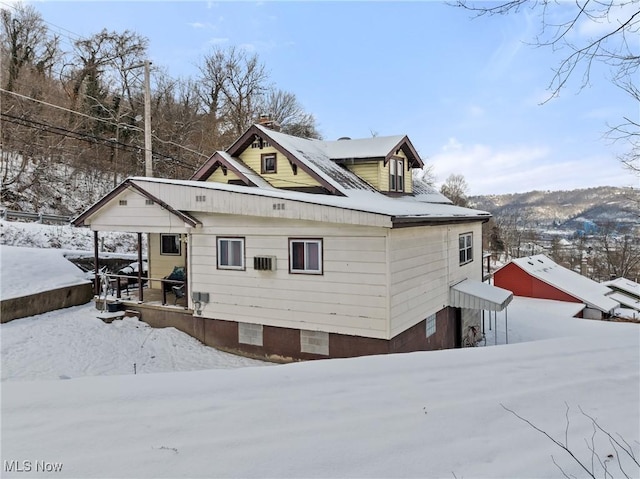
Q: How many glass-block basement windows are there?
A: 3